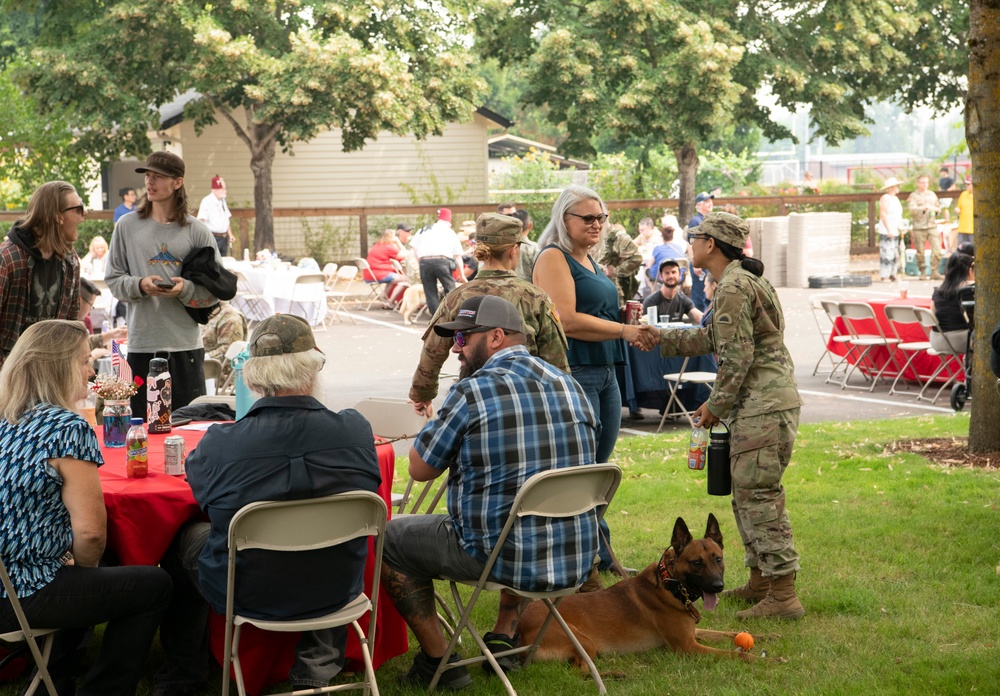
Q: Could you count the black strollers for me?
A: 1